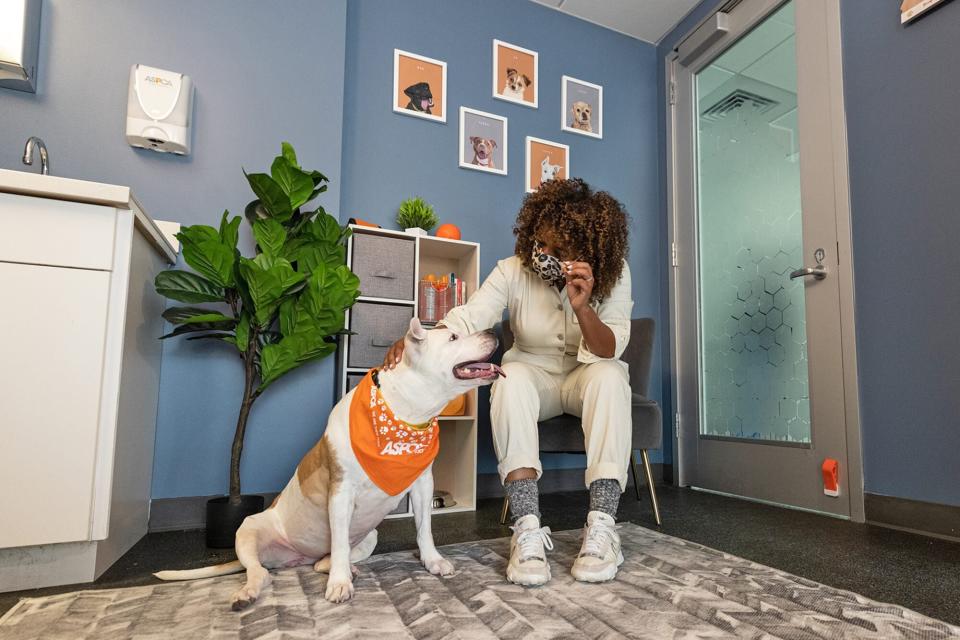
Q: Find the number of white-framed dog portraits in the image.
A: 5